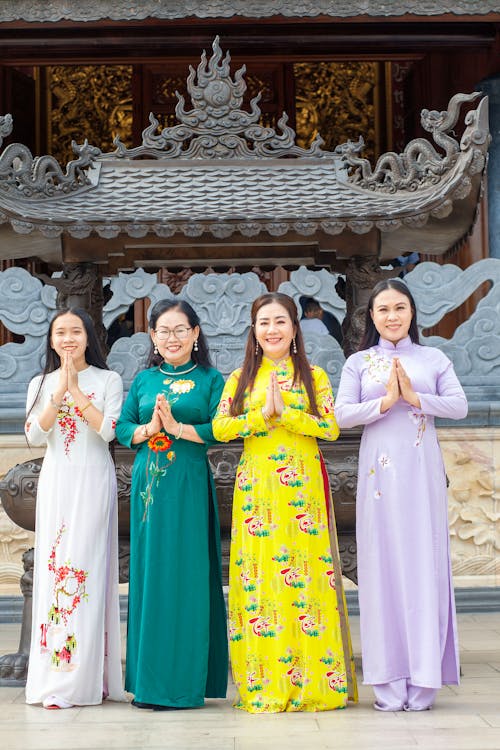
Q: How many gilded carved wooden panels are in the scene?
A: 2